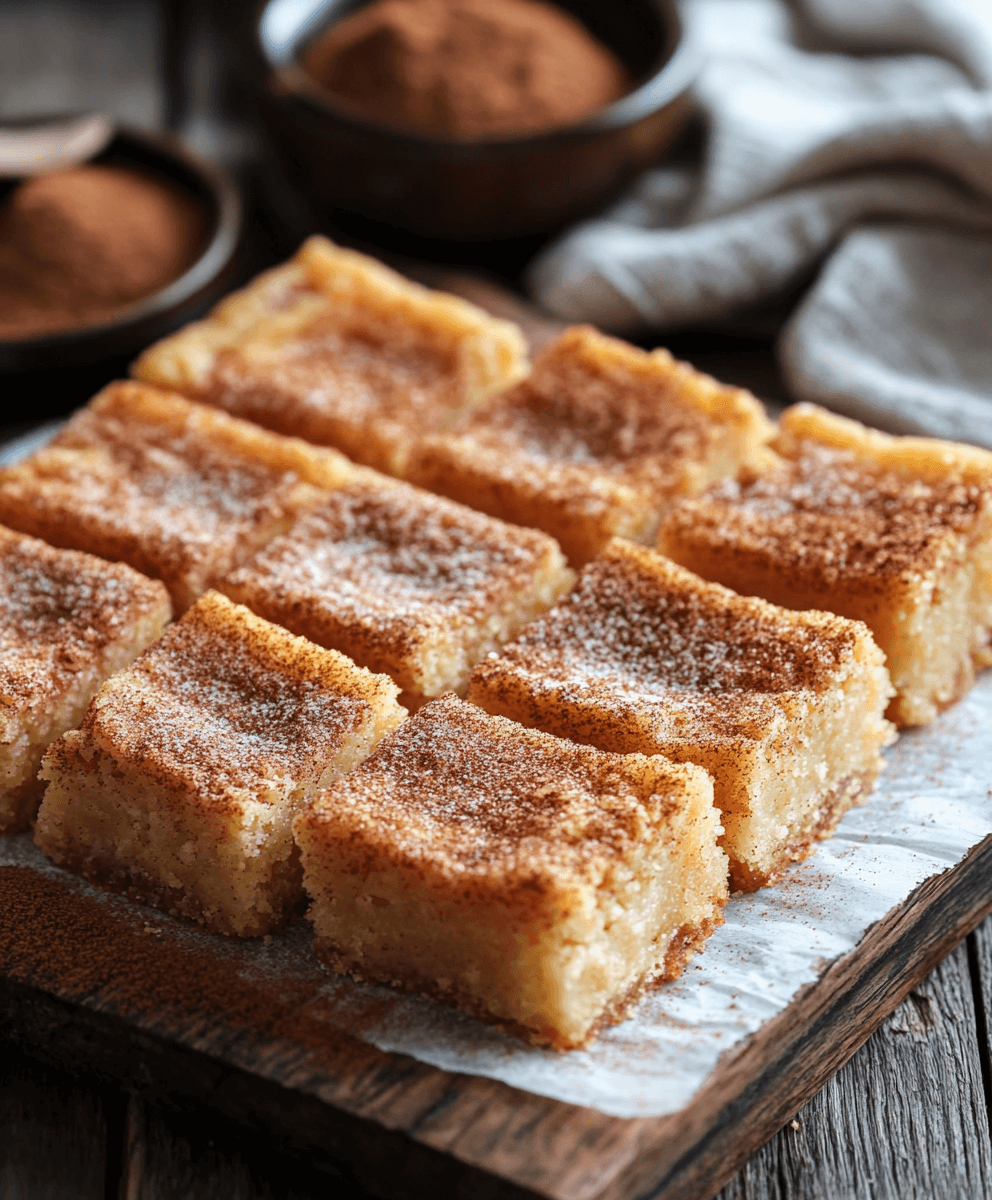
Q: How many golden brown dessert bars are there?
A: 9